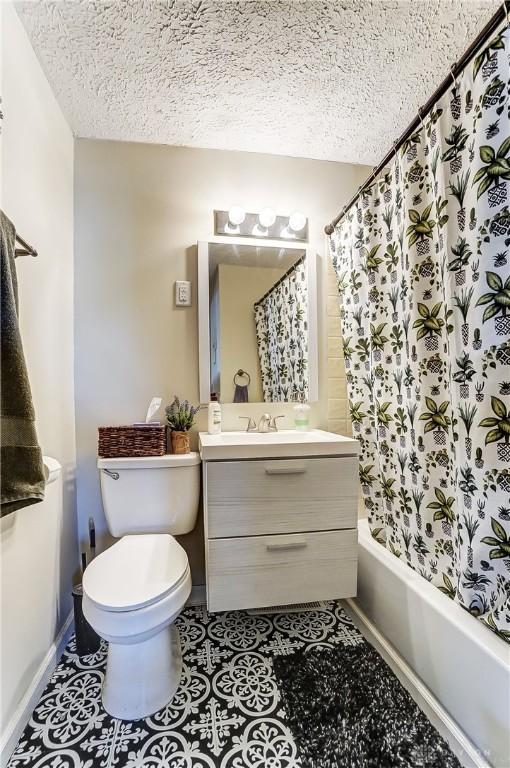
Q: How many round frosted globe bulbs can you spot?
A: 3